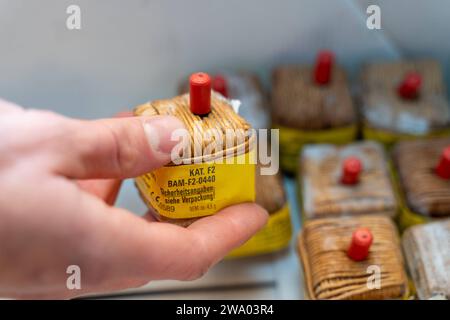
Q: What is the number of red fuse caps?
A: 7